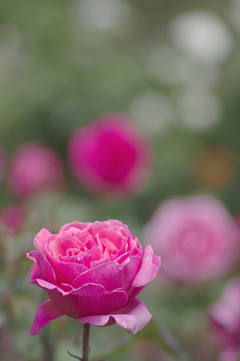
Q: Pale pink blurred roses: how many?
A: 1